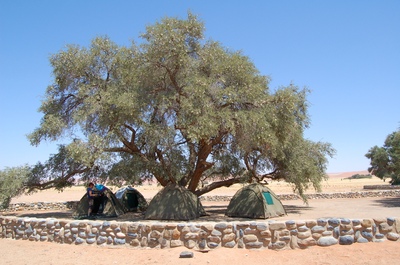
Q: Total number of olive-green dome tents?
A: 4